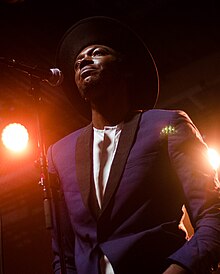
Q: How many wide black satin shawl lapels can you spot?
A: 2